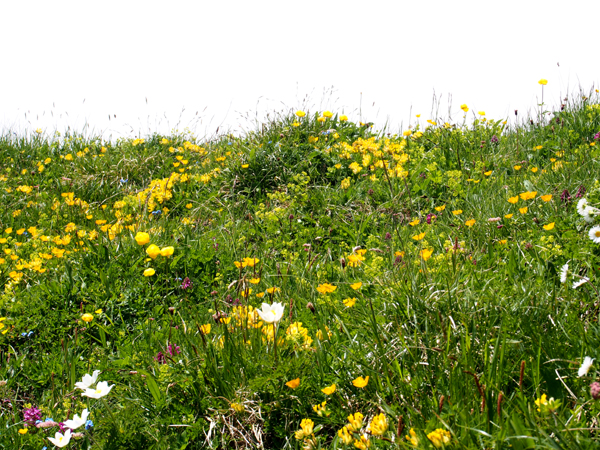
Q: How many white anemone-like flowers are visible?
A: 5